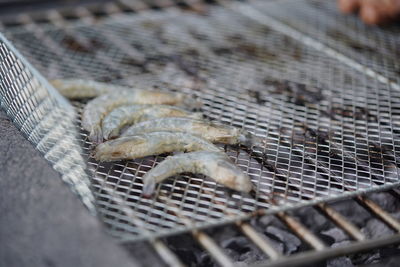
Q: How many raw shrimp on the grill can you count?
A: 6